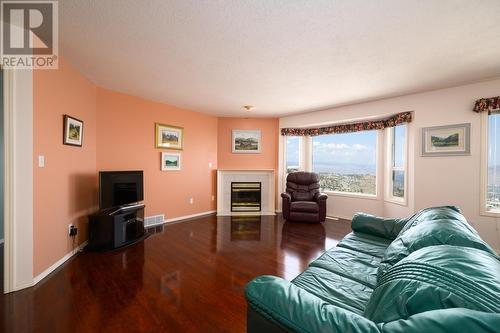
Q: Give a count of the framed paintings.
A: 5